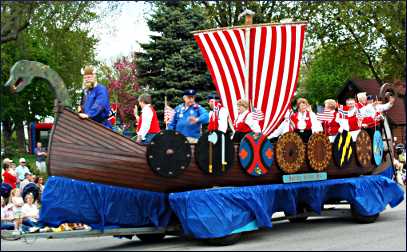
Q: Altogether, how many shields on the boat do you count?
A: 8